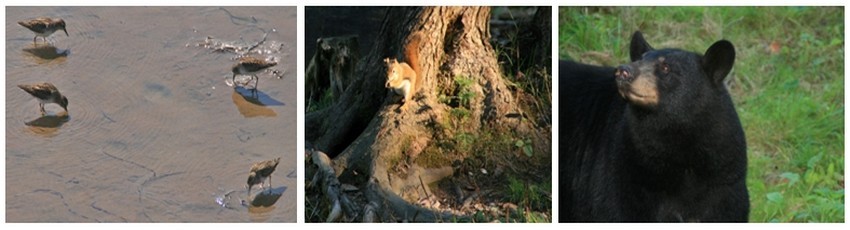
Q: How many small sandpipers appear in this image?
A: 4